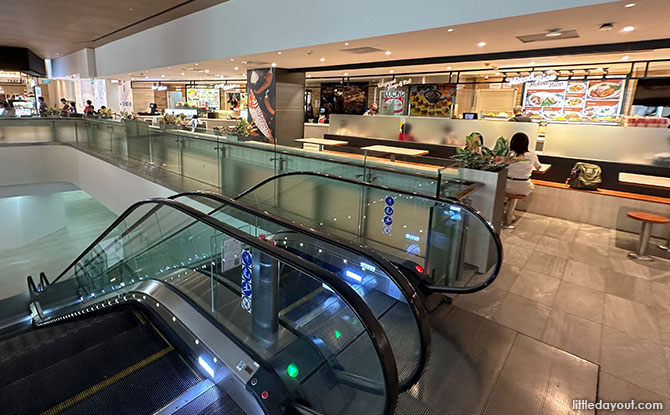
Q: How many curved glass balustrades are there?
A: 3